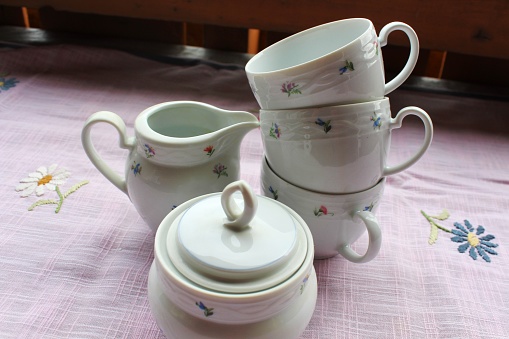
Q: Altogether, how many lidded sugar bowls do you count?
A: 1